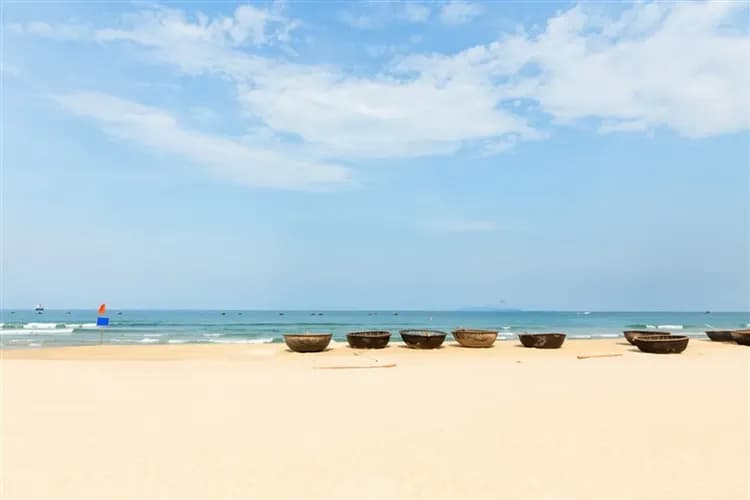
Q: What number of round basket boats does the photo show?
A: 9